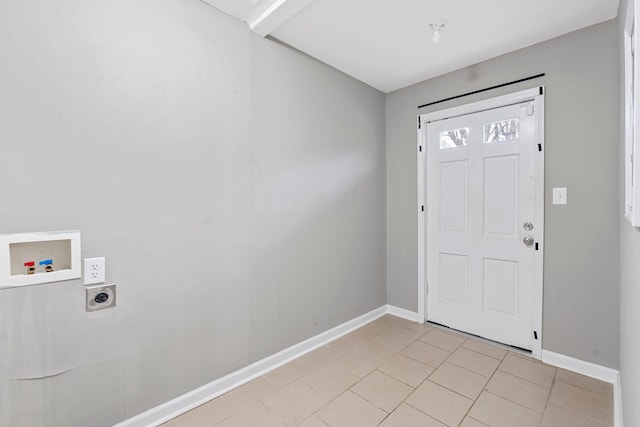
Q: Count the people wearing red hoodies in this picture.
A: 0